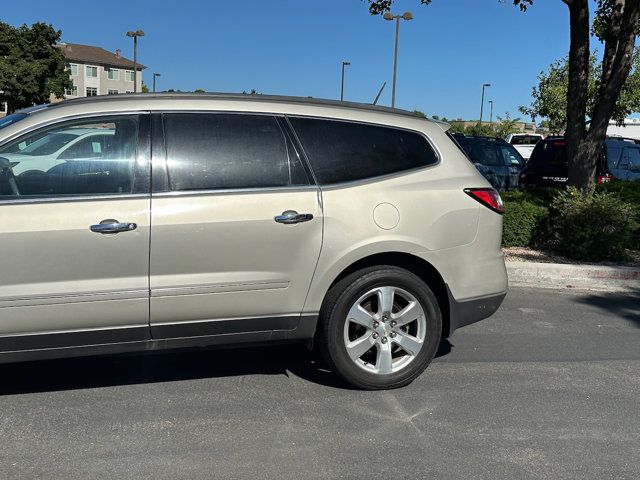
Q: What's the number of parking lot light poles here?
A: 6